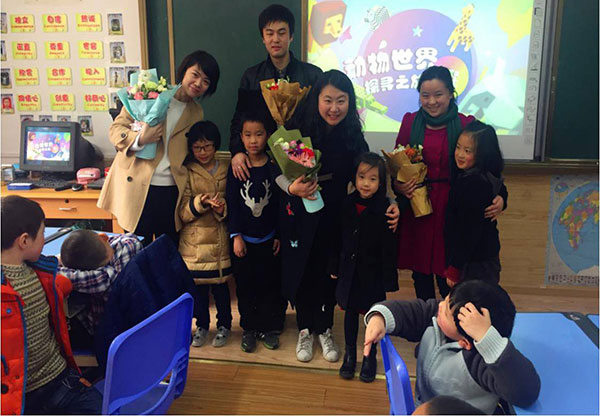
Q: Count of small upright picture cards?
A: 13